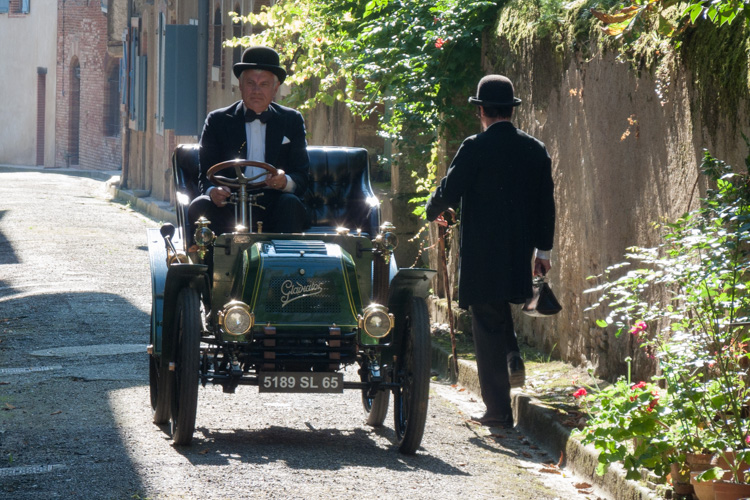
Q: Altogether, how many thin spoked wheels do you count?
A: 4